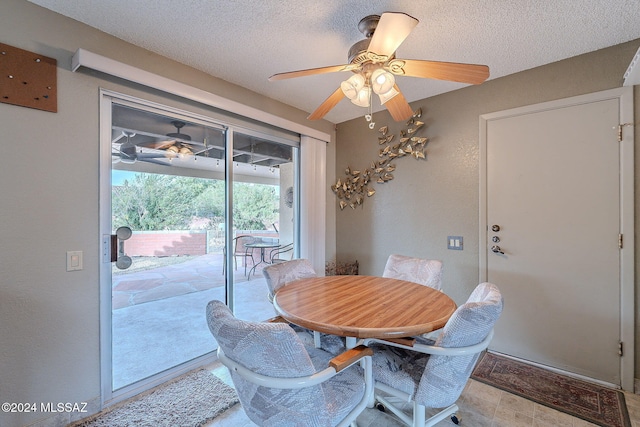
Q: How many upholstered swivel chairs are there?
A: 4